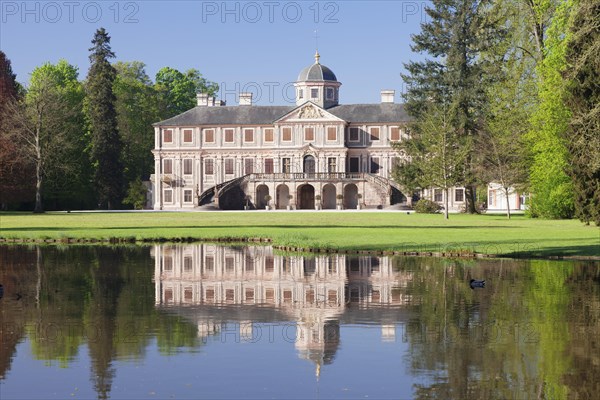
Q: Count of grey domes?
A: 1